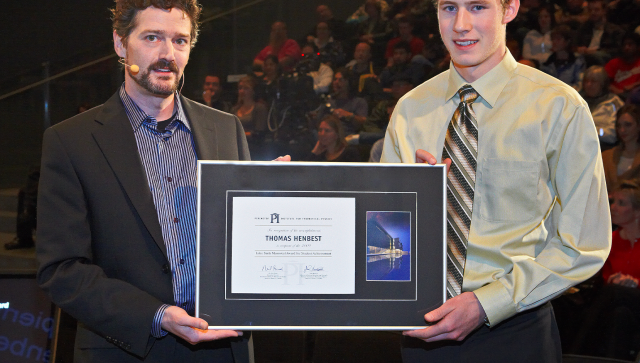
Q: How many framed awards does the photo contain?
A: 1